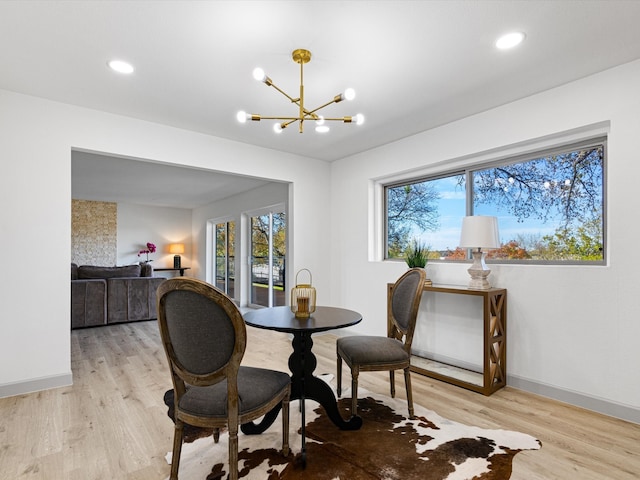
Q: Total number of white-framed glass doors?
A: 2